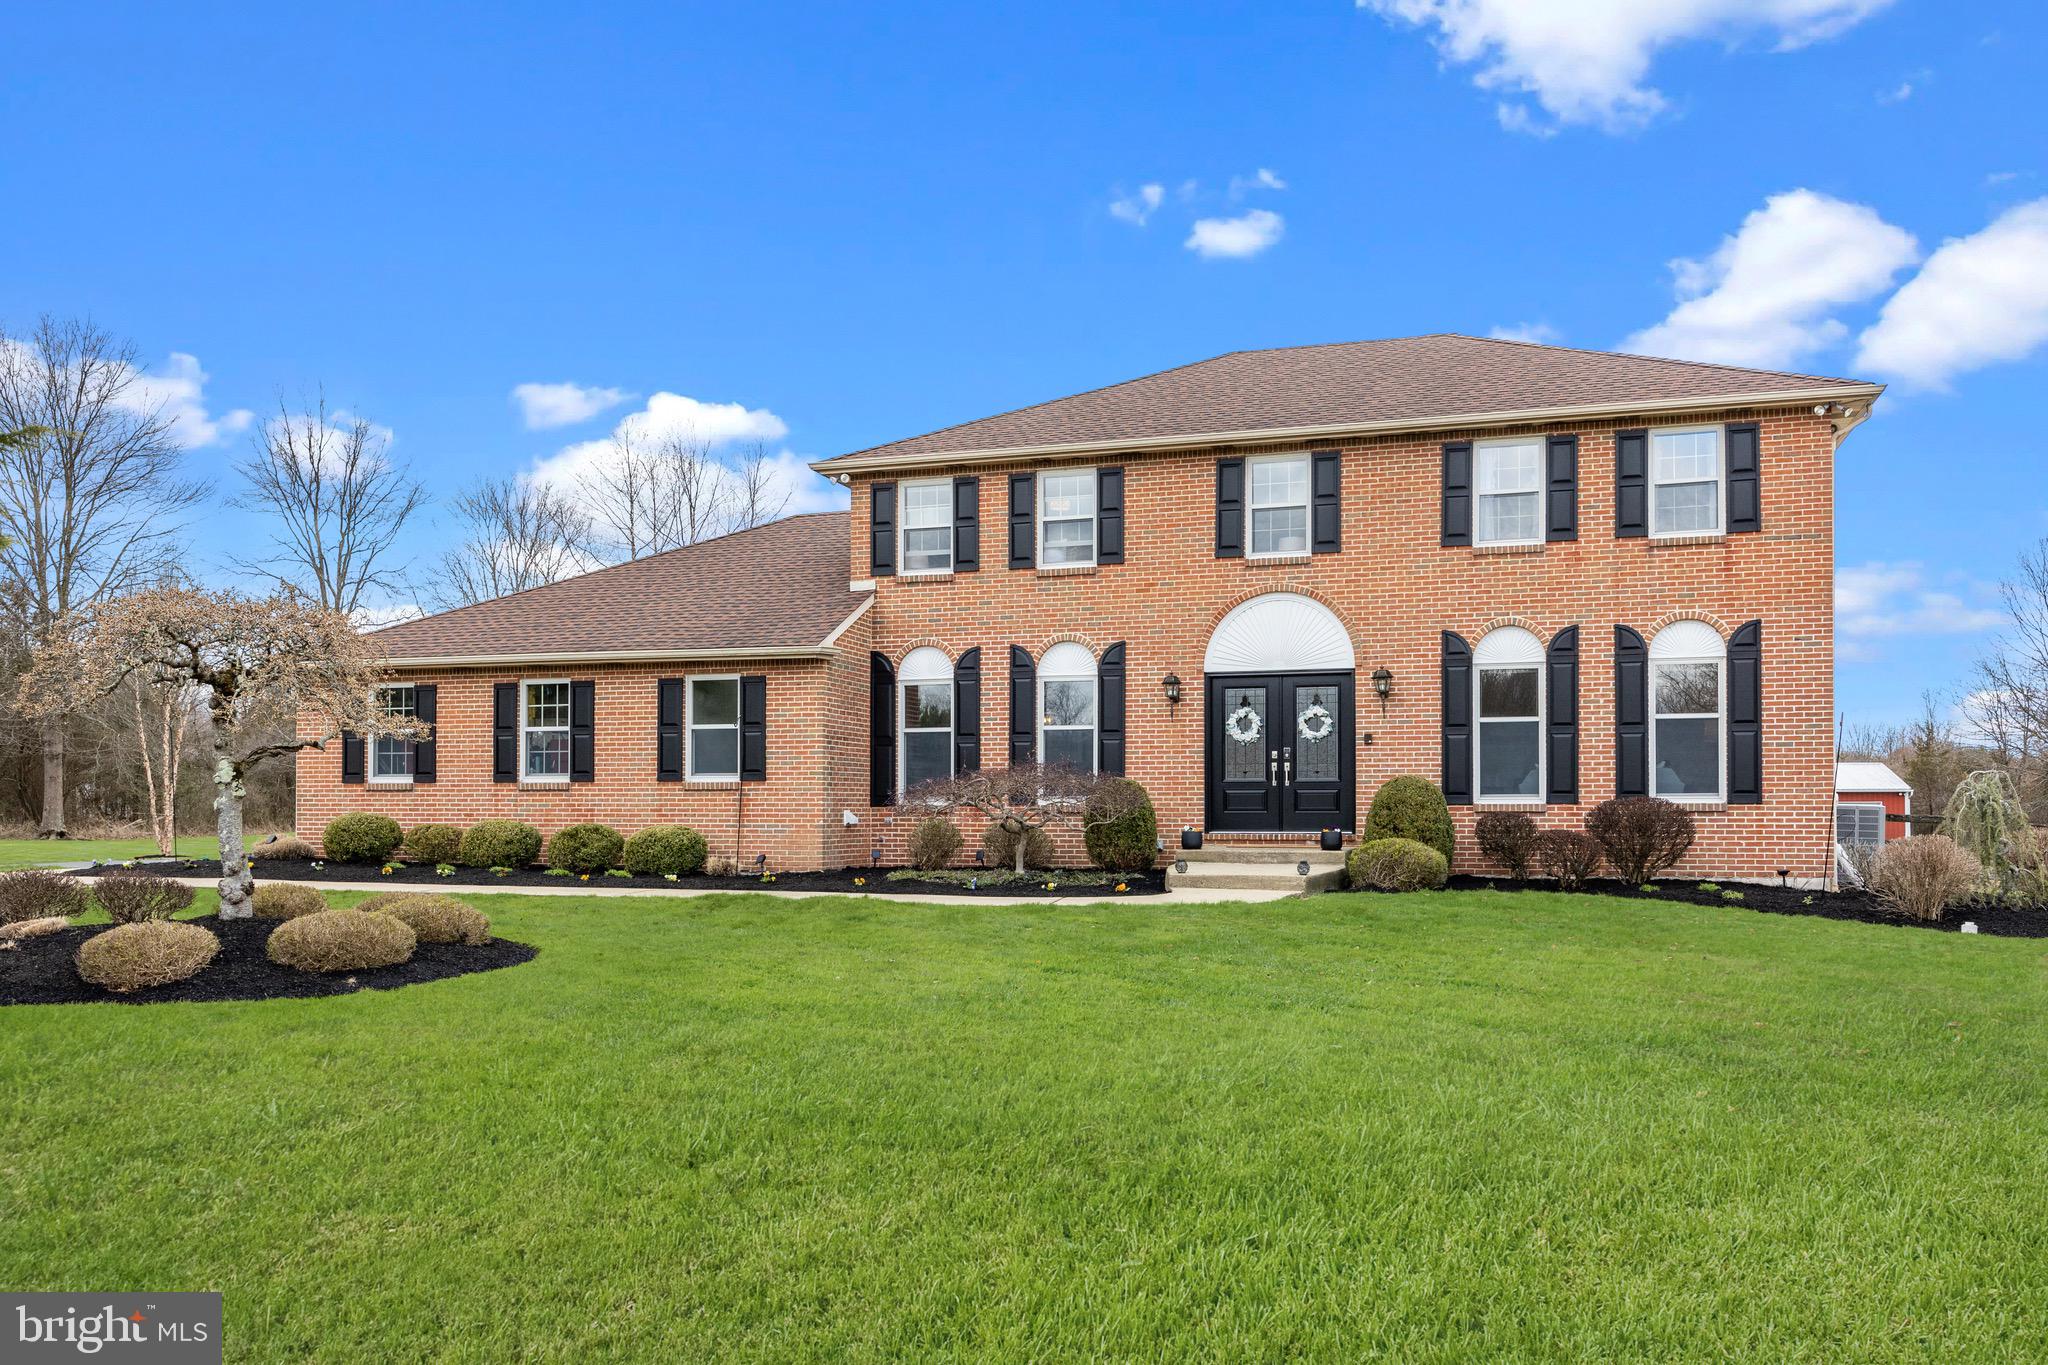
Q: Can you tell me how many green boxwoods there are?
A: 8